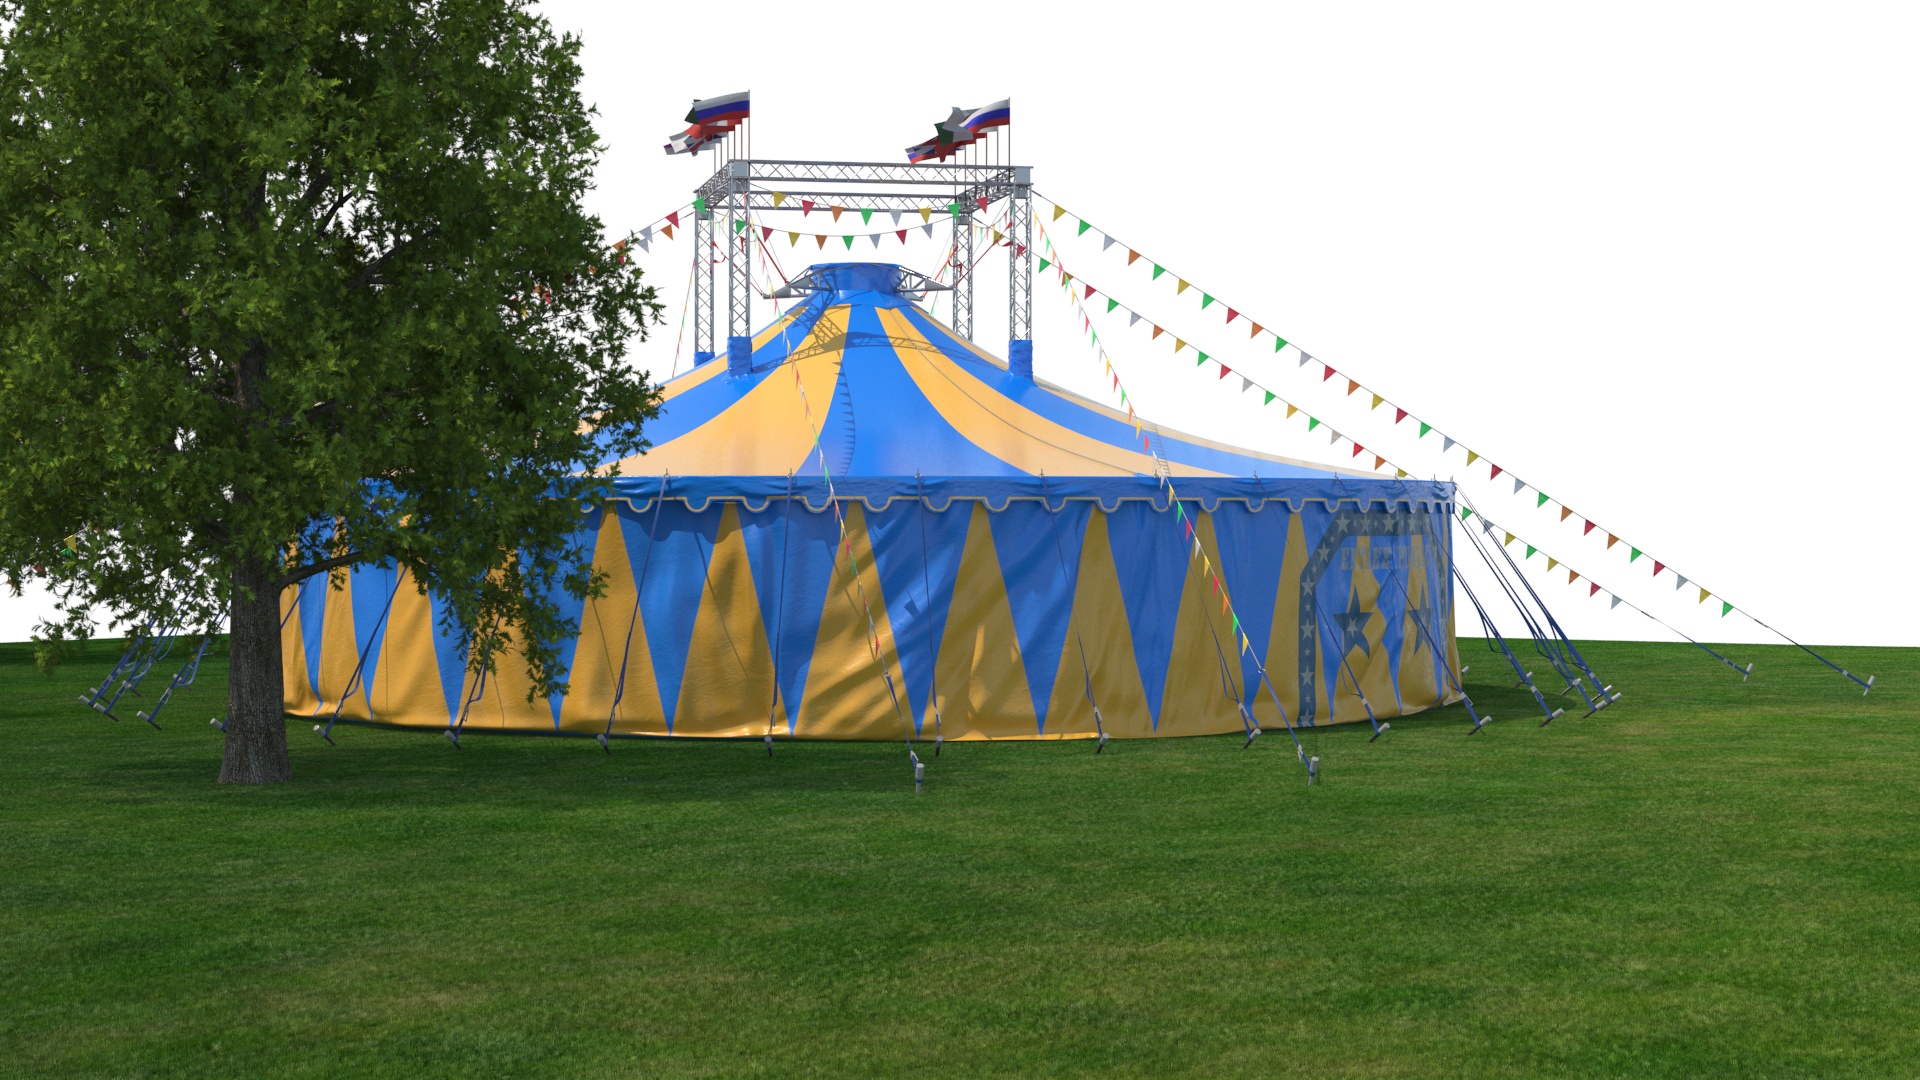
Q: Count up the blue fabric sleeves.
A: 3